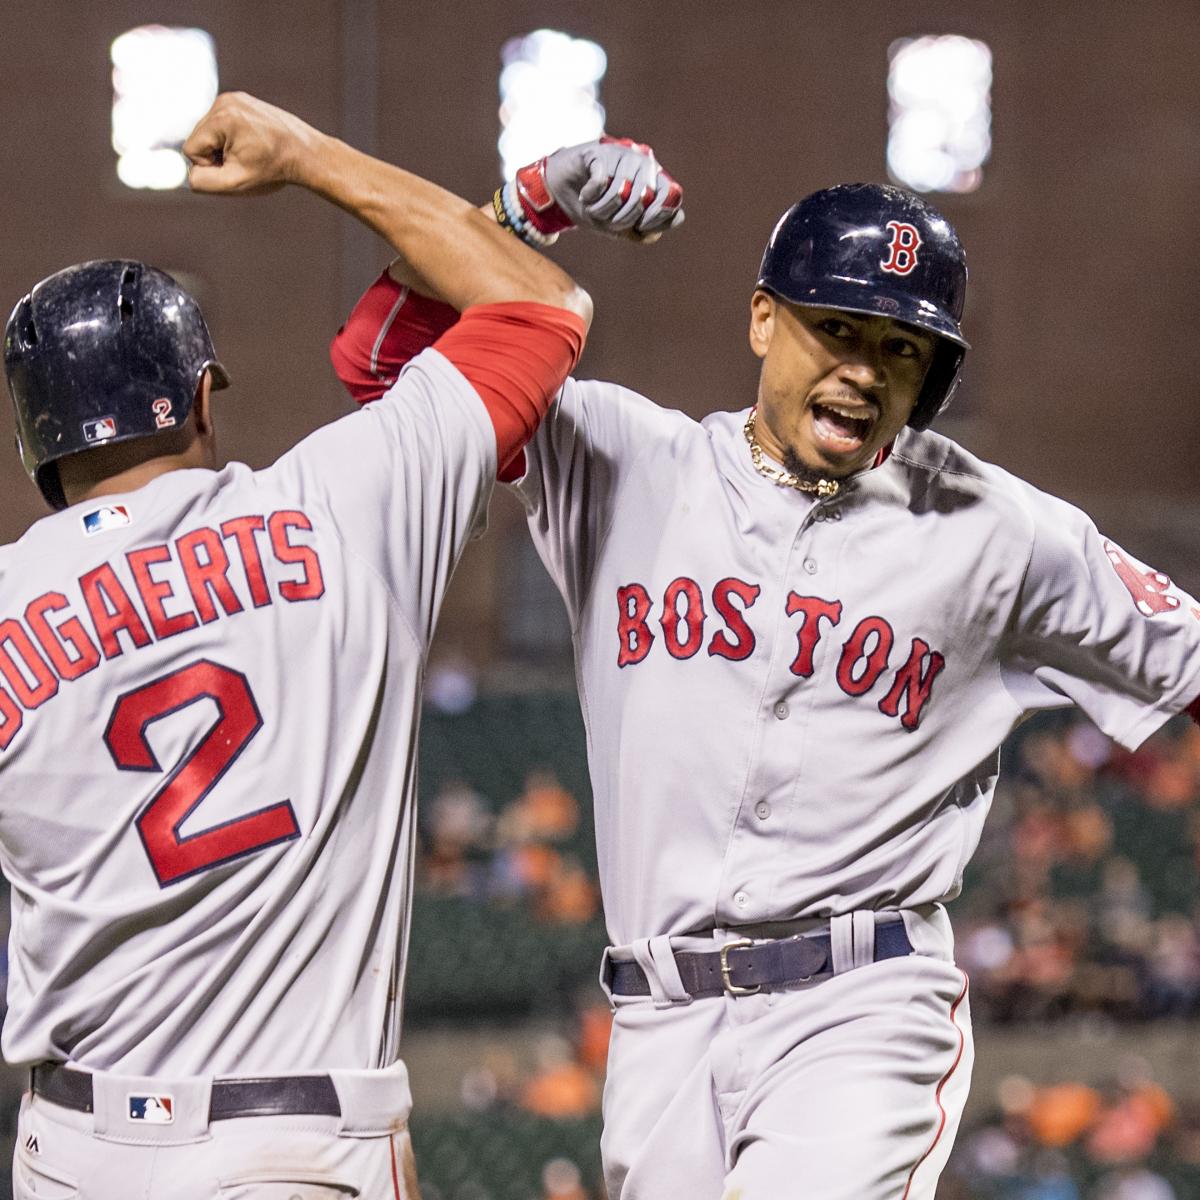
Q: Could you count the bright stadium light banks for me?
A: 3